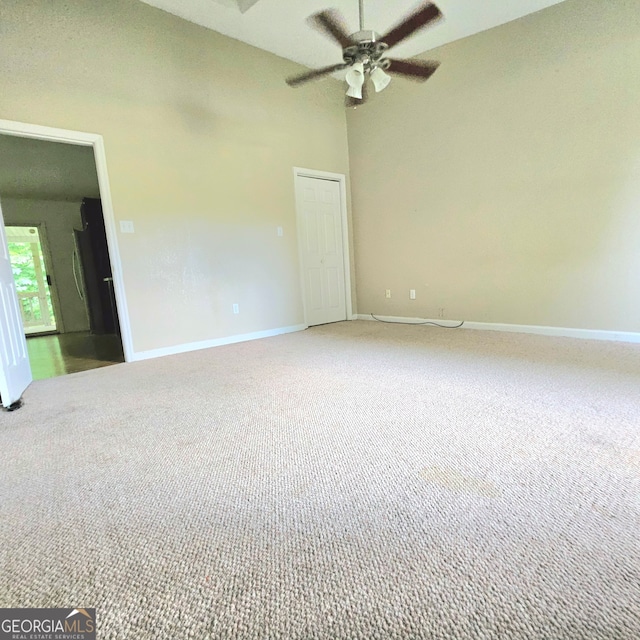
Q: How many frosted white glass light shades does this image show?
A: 3